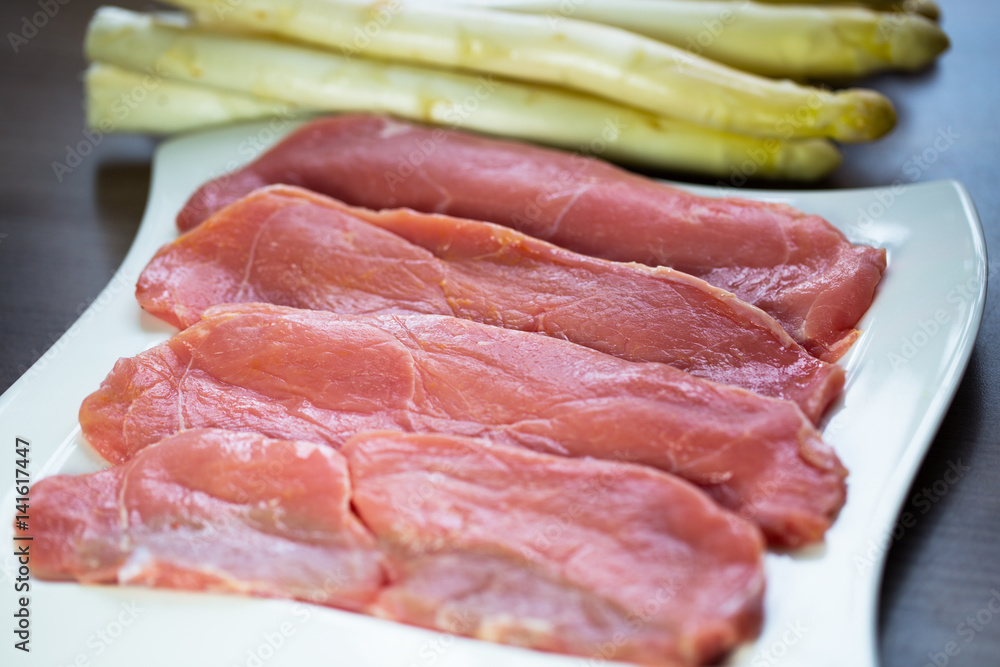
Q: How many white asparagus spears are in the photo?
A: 5